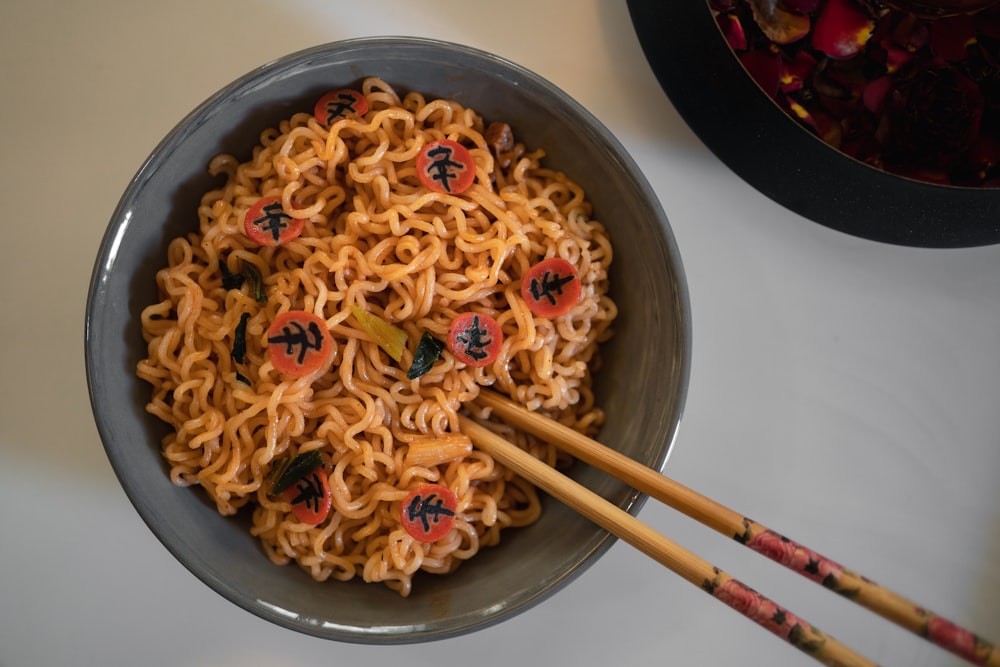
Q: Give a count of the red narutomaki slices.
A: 8